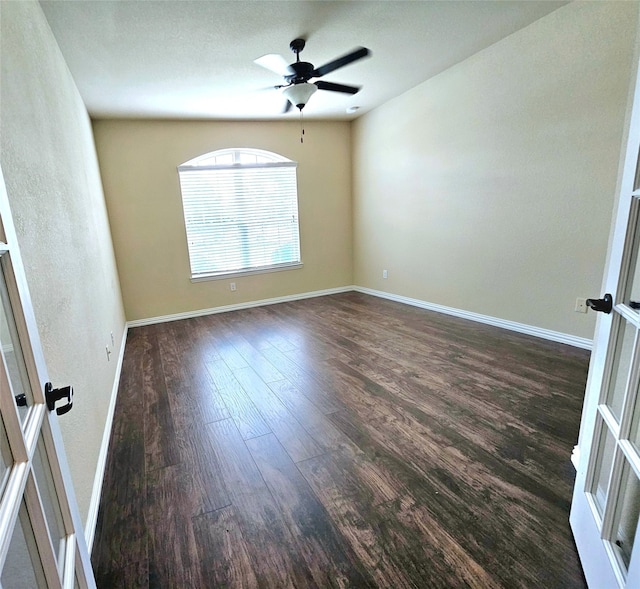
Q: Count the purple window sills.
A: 0